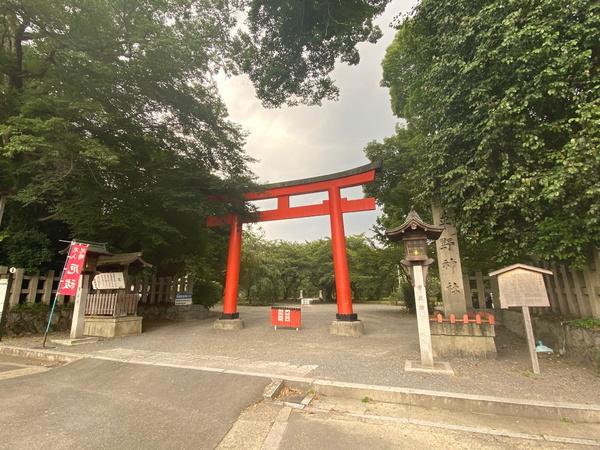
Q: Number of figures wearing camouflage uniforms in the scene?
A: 0